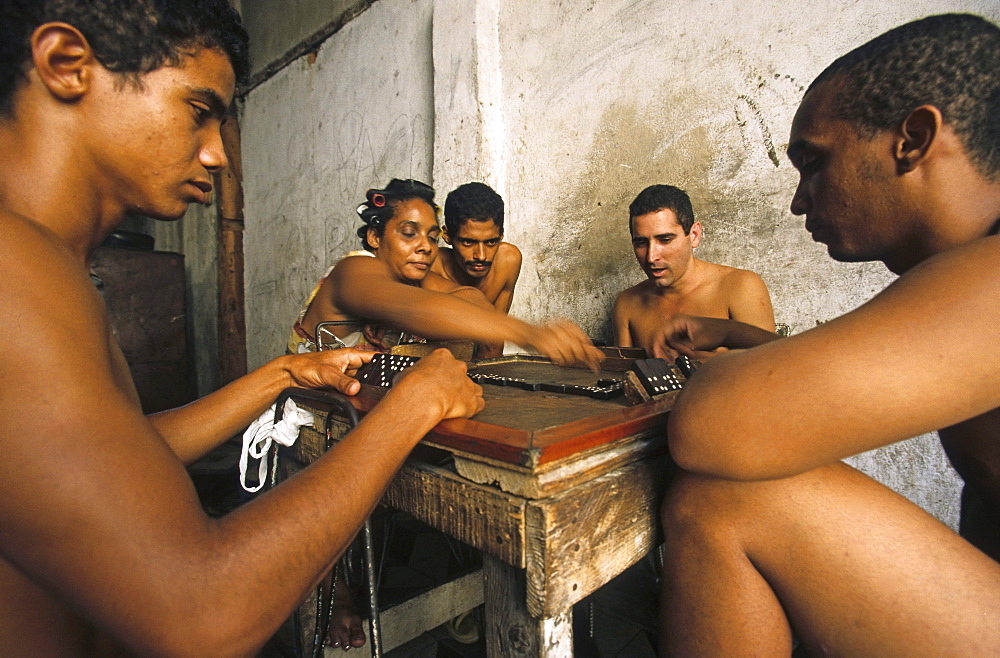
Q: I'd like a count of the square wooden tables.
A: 1